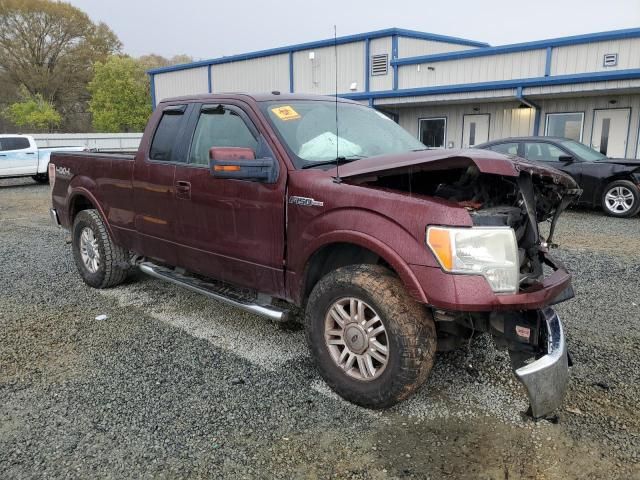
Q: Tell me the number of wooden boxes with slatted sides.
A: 0